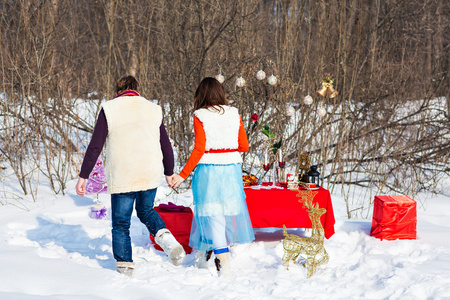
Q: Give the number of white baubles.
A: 7